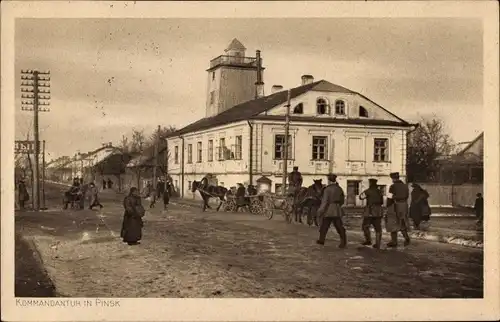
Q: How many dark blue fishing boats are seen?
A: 0